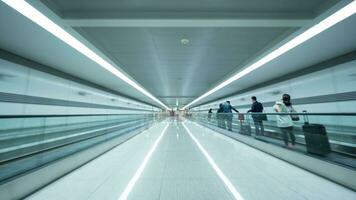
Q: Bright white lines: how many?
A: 4